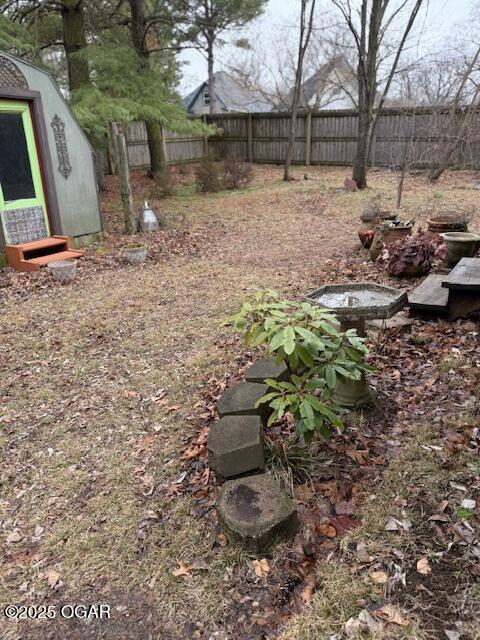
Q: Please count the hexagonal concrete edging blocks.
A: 4